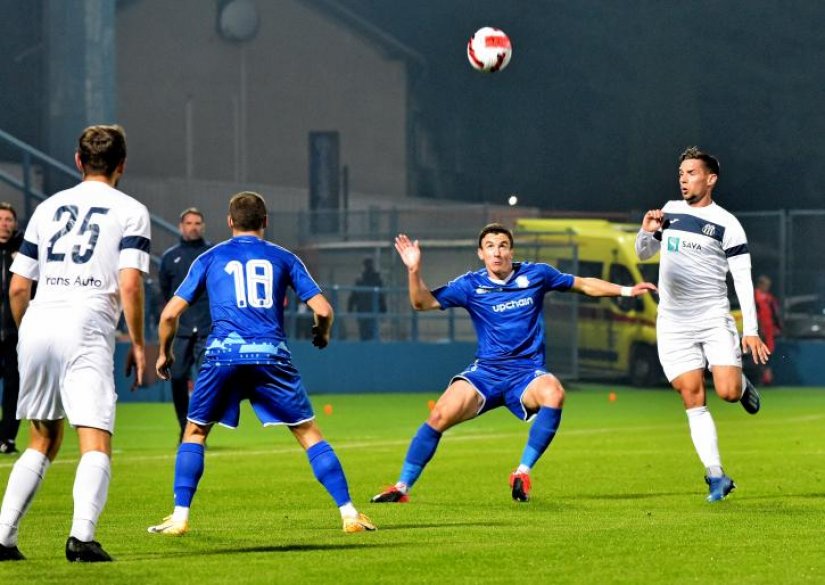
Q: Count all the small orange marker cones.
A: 3